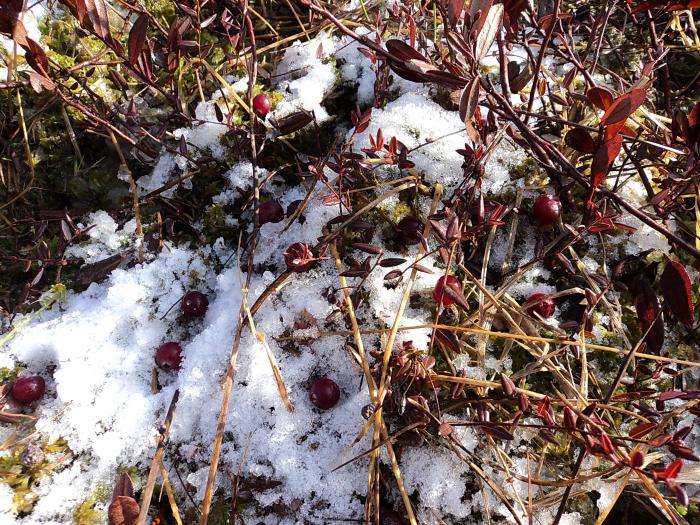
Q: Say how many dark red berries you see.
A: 11